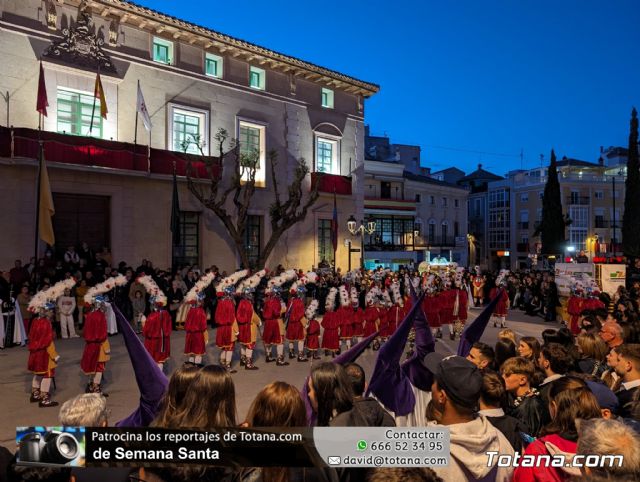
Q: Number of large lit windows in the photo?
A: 4